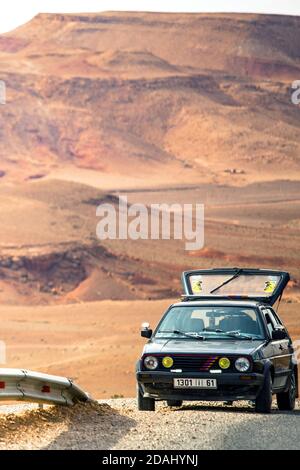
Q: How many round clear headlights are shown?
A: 2